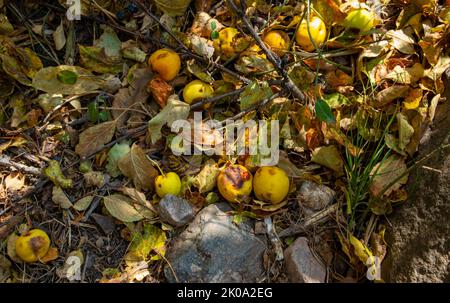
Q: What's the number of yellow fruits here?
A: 10